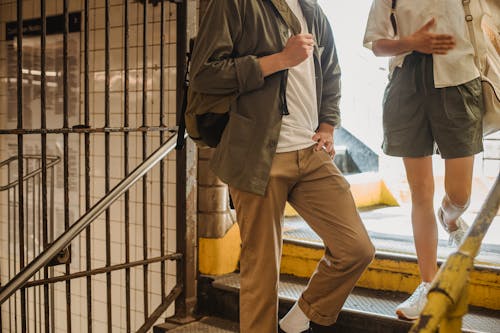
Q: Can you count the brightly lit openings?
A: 1